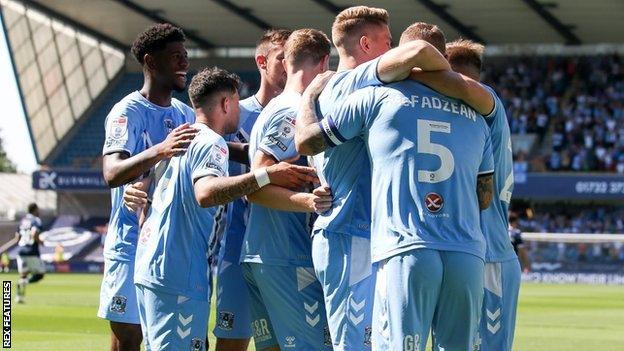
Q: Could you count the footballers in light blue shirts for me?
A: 7